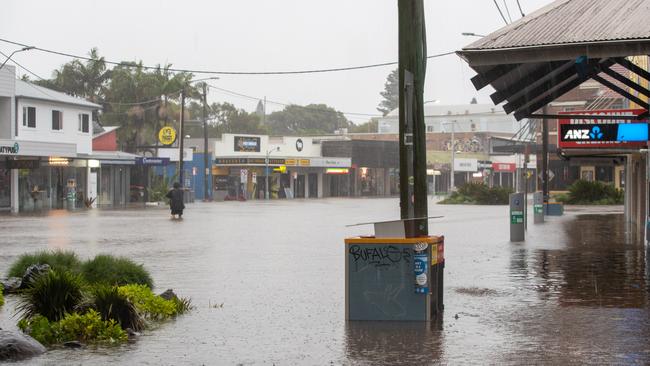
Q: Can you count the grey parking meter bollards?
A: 2